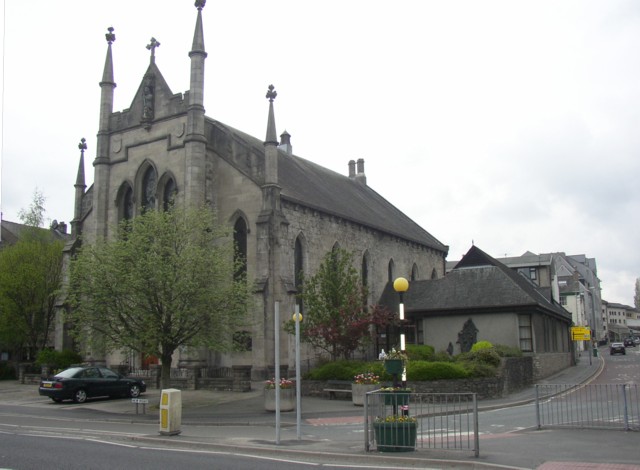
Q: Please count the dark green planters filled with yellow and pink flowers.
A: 3